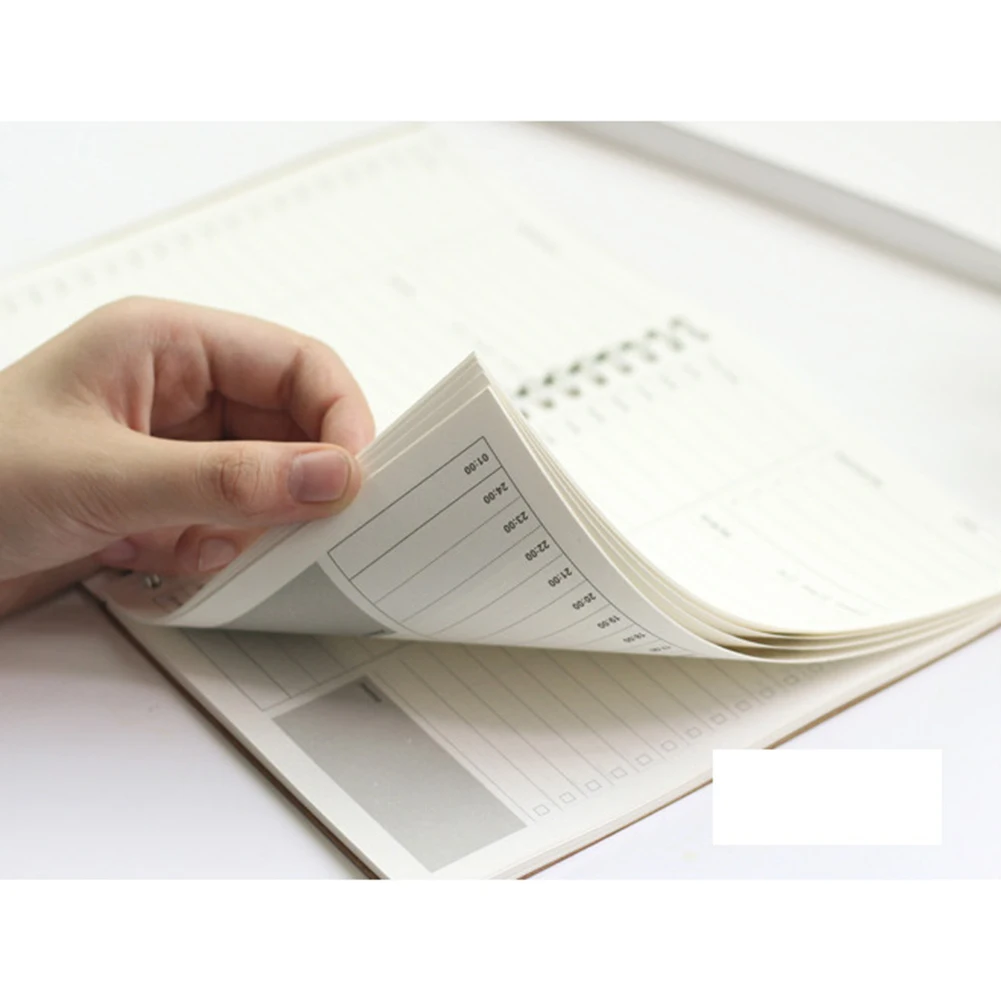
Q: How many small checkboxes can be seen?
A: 12